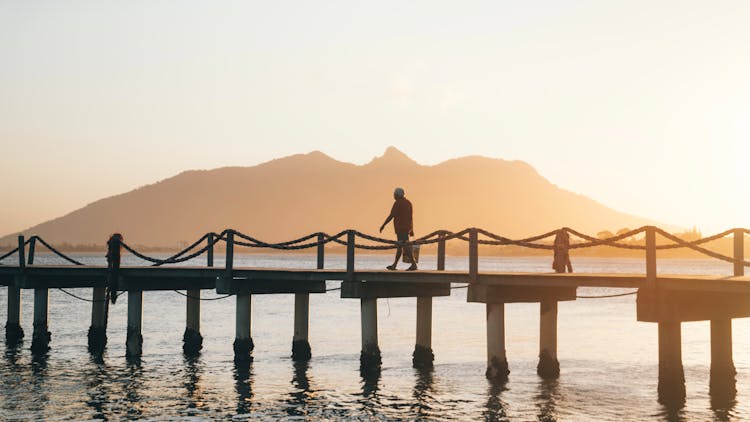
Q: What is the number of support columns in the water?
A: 13